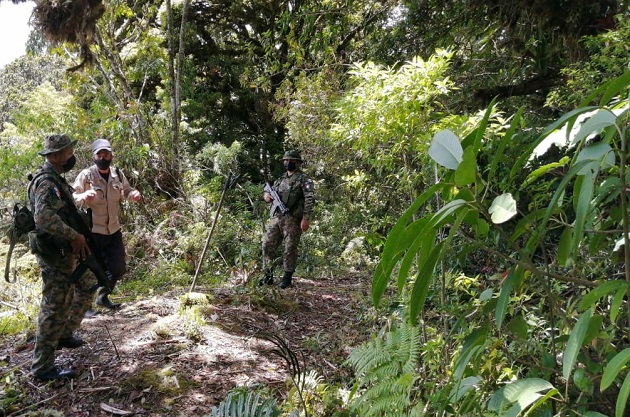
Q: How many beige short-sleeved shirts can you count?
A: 1